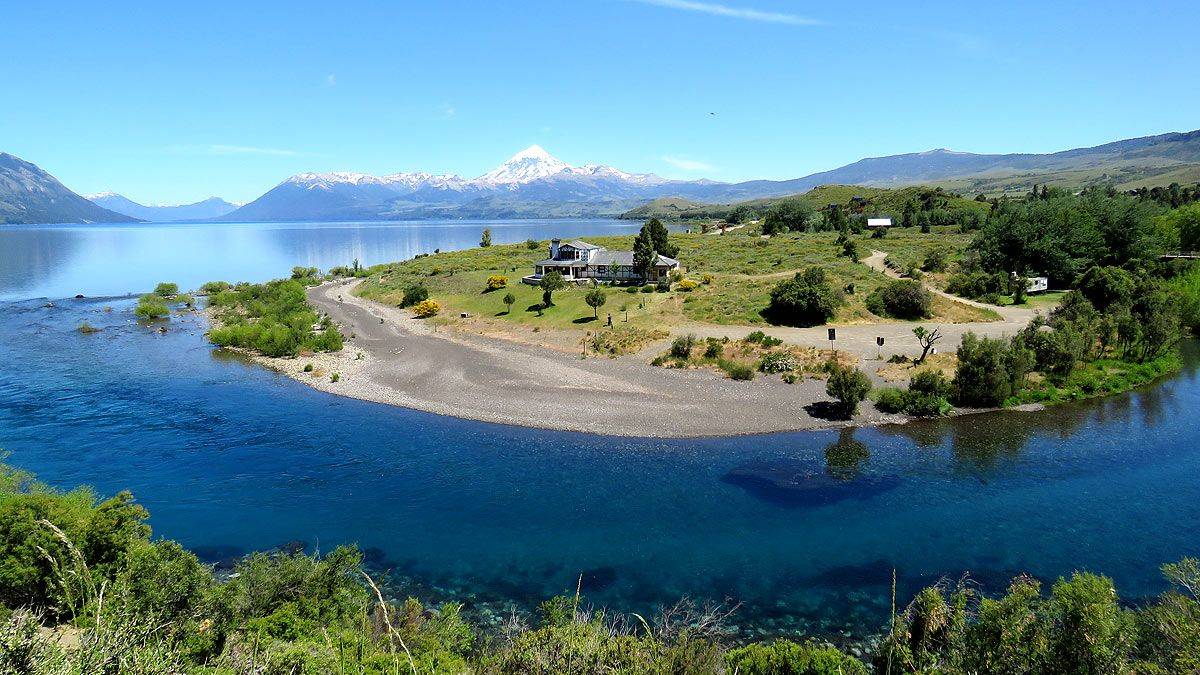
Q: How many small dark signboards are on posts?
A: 2